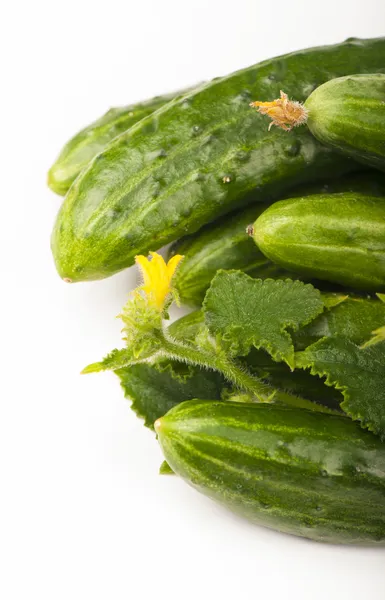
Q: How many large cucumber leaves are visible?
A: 3